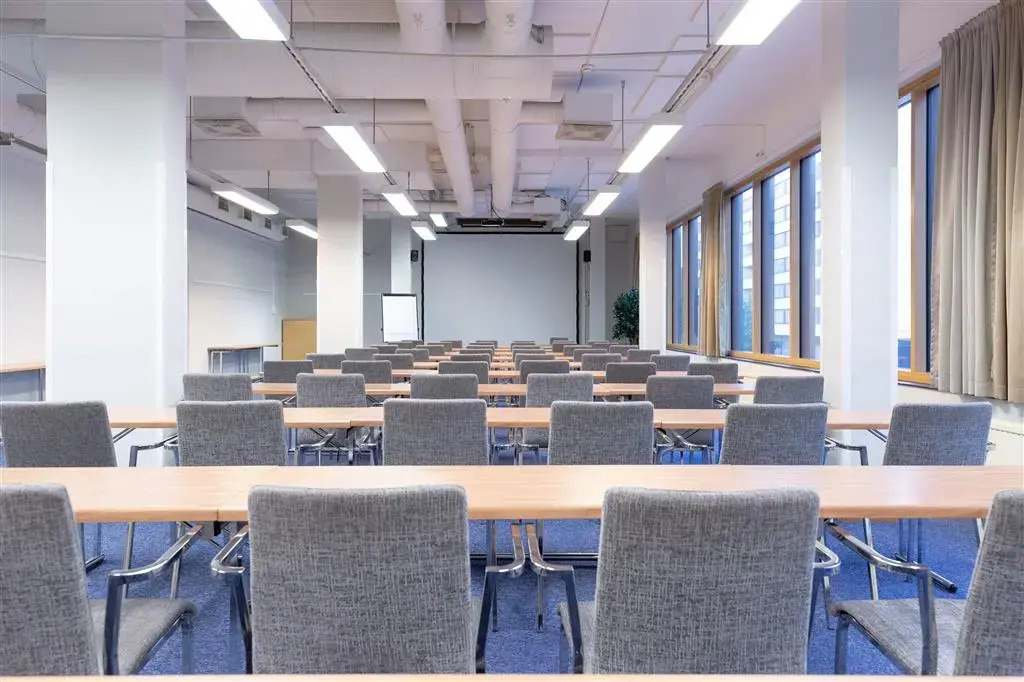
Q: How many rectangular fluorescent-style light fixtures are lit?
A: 11